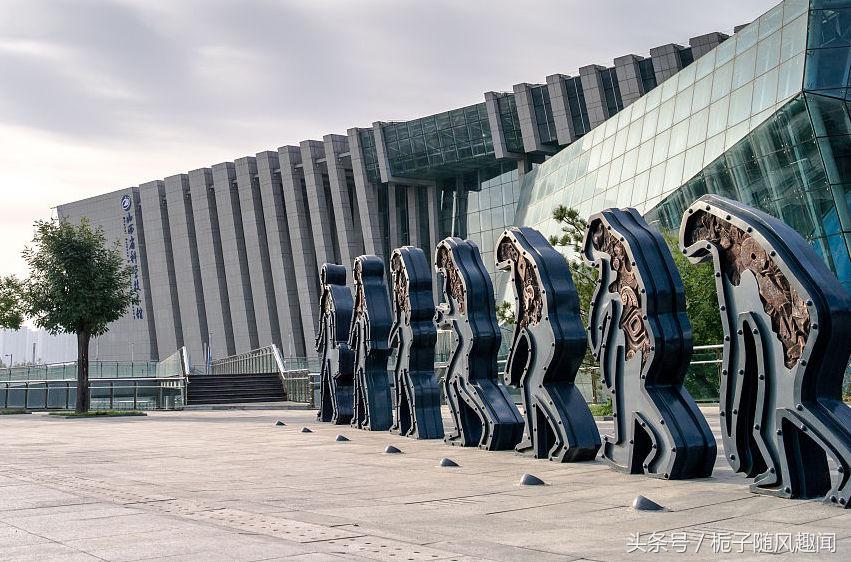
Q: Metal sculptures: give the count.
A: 7